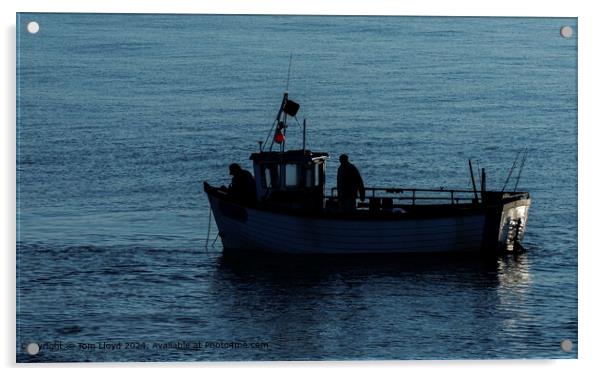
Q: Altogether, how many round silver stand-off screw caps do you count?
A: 4